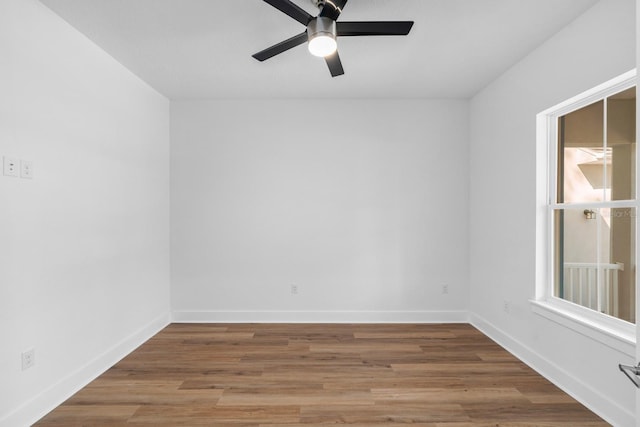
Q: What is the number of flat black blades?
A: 5